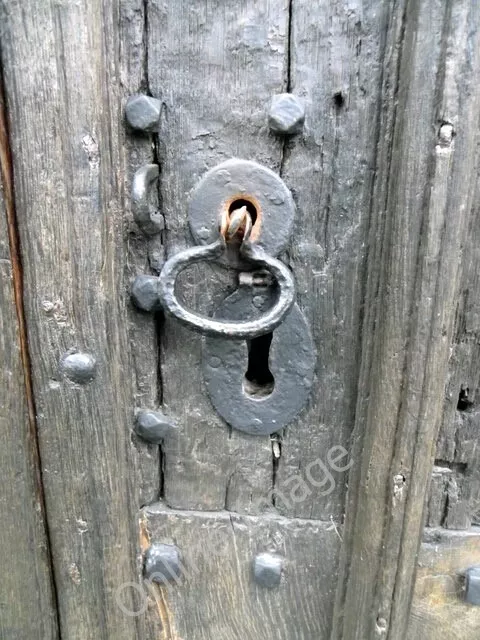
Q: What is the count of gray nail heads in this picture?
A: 8